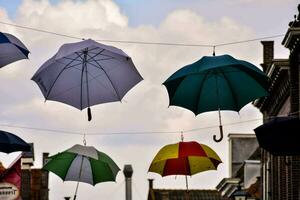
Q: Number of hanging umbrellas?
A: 7